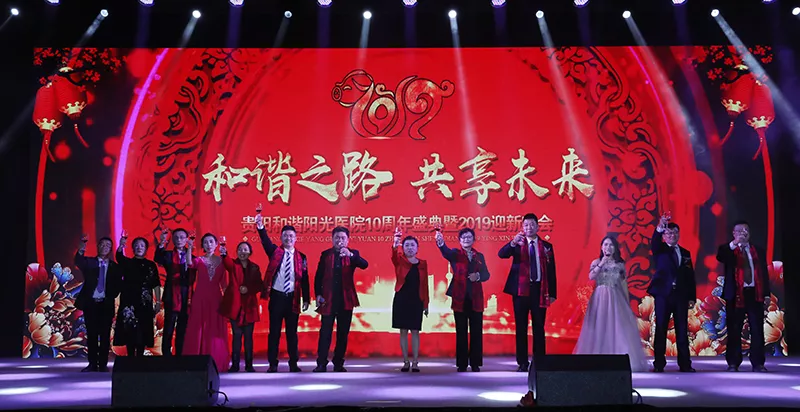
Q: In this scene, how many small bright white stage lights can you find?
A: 10